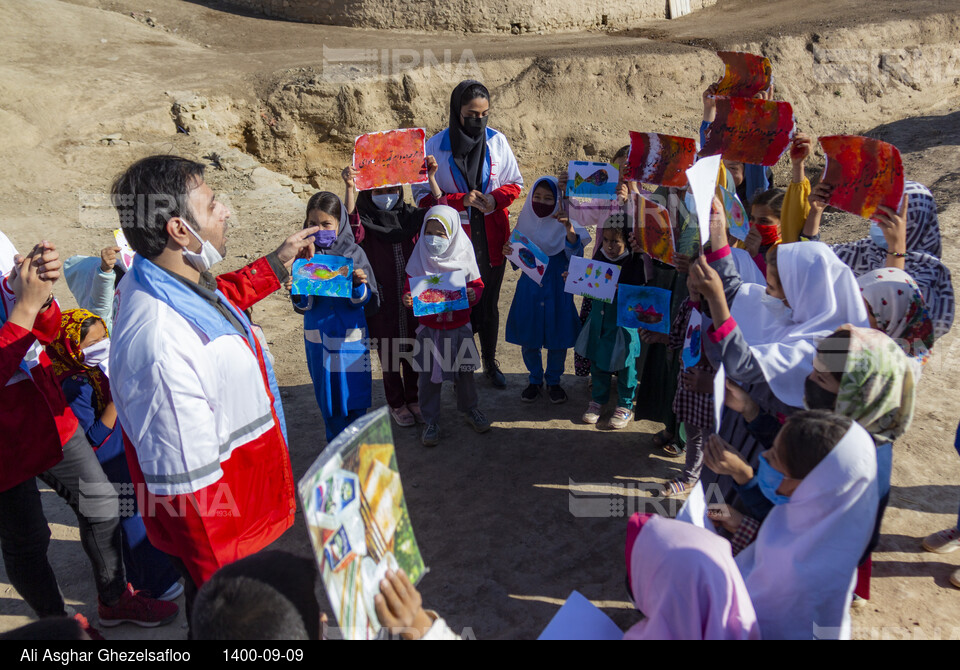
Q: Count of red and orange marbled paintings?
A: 6